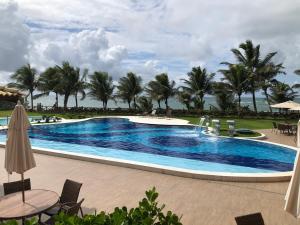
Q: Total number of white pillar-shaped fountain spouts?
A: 3